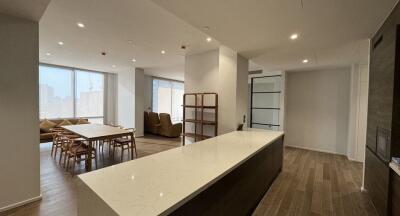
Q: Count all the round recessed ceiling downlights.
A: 9